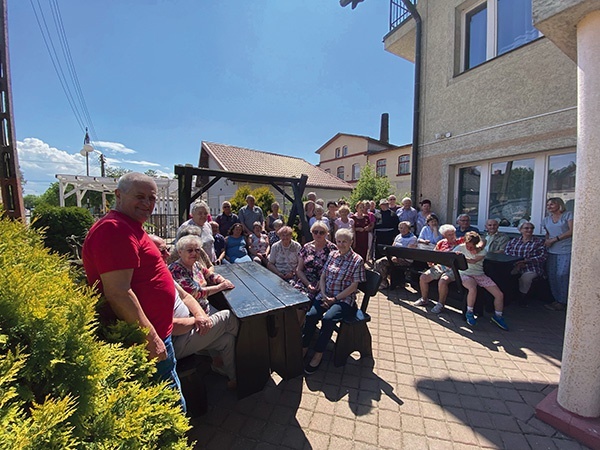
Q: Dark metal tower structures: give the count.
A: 1